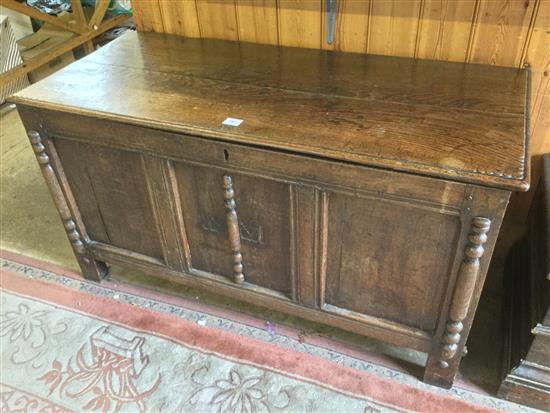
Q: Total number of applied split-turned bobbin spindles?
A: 3